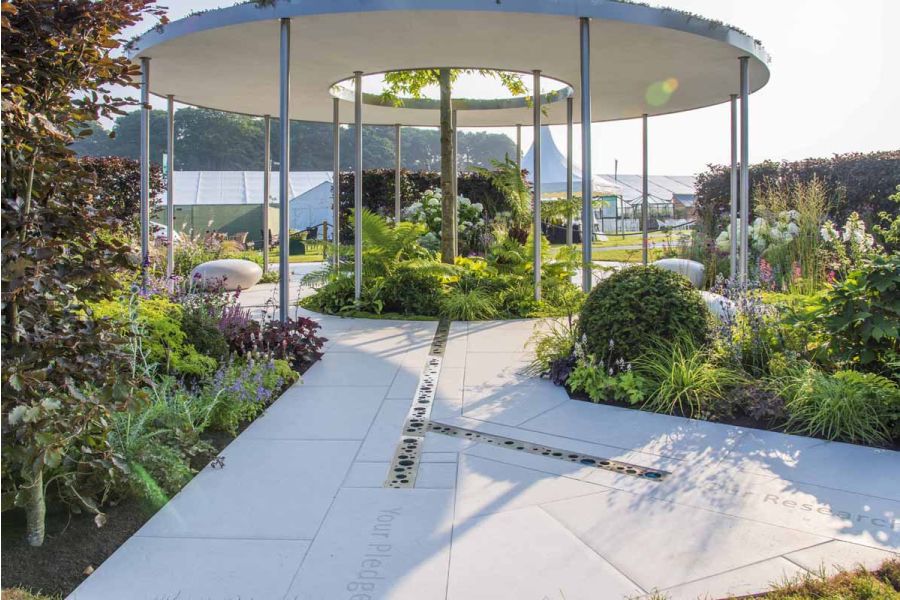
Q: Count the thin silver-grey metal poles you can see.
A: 15